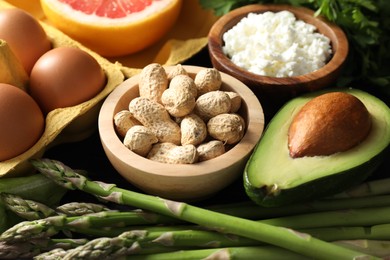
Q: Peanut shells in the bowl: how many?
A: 13